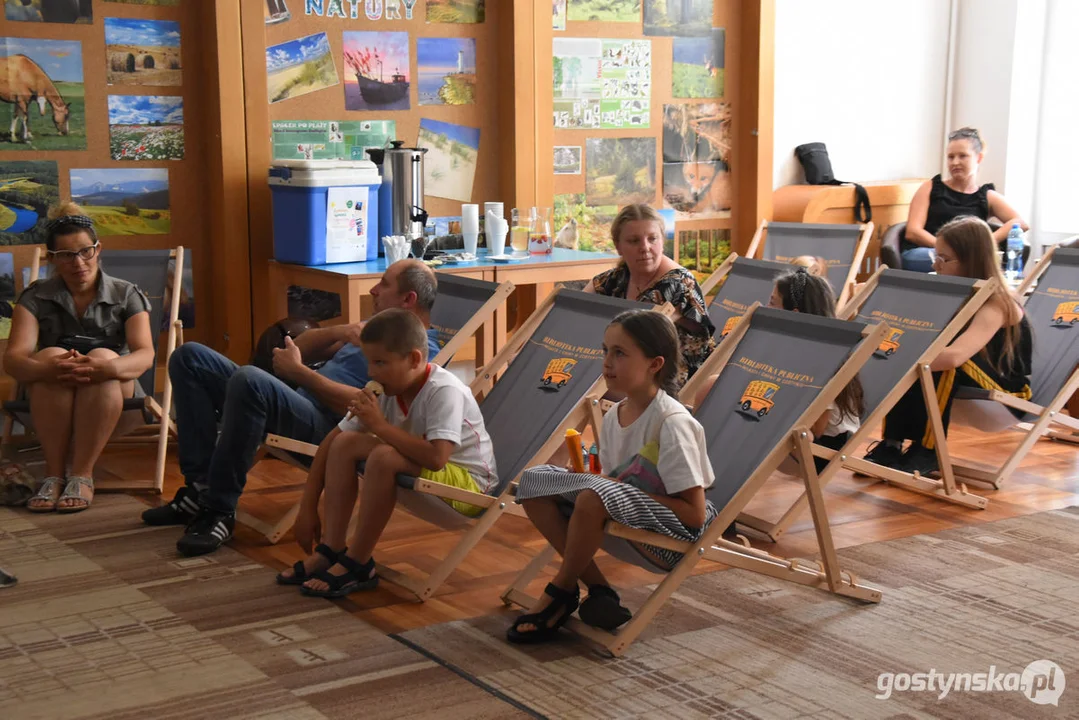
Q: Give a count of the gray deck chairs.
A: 8